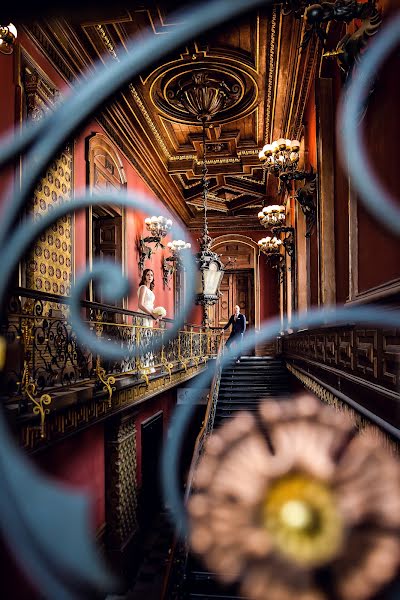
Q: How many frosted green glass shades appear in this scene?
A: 0